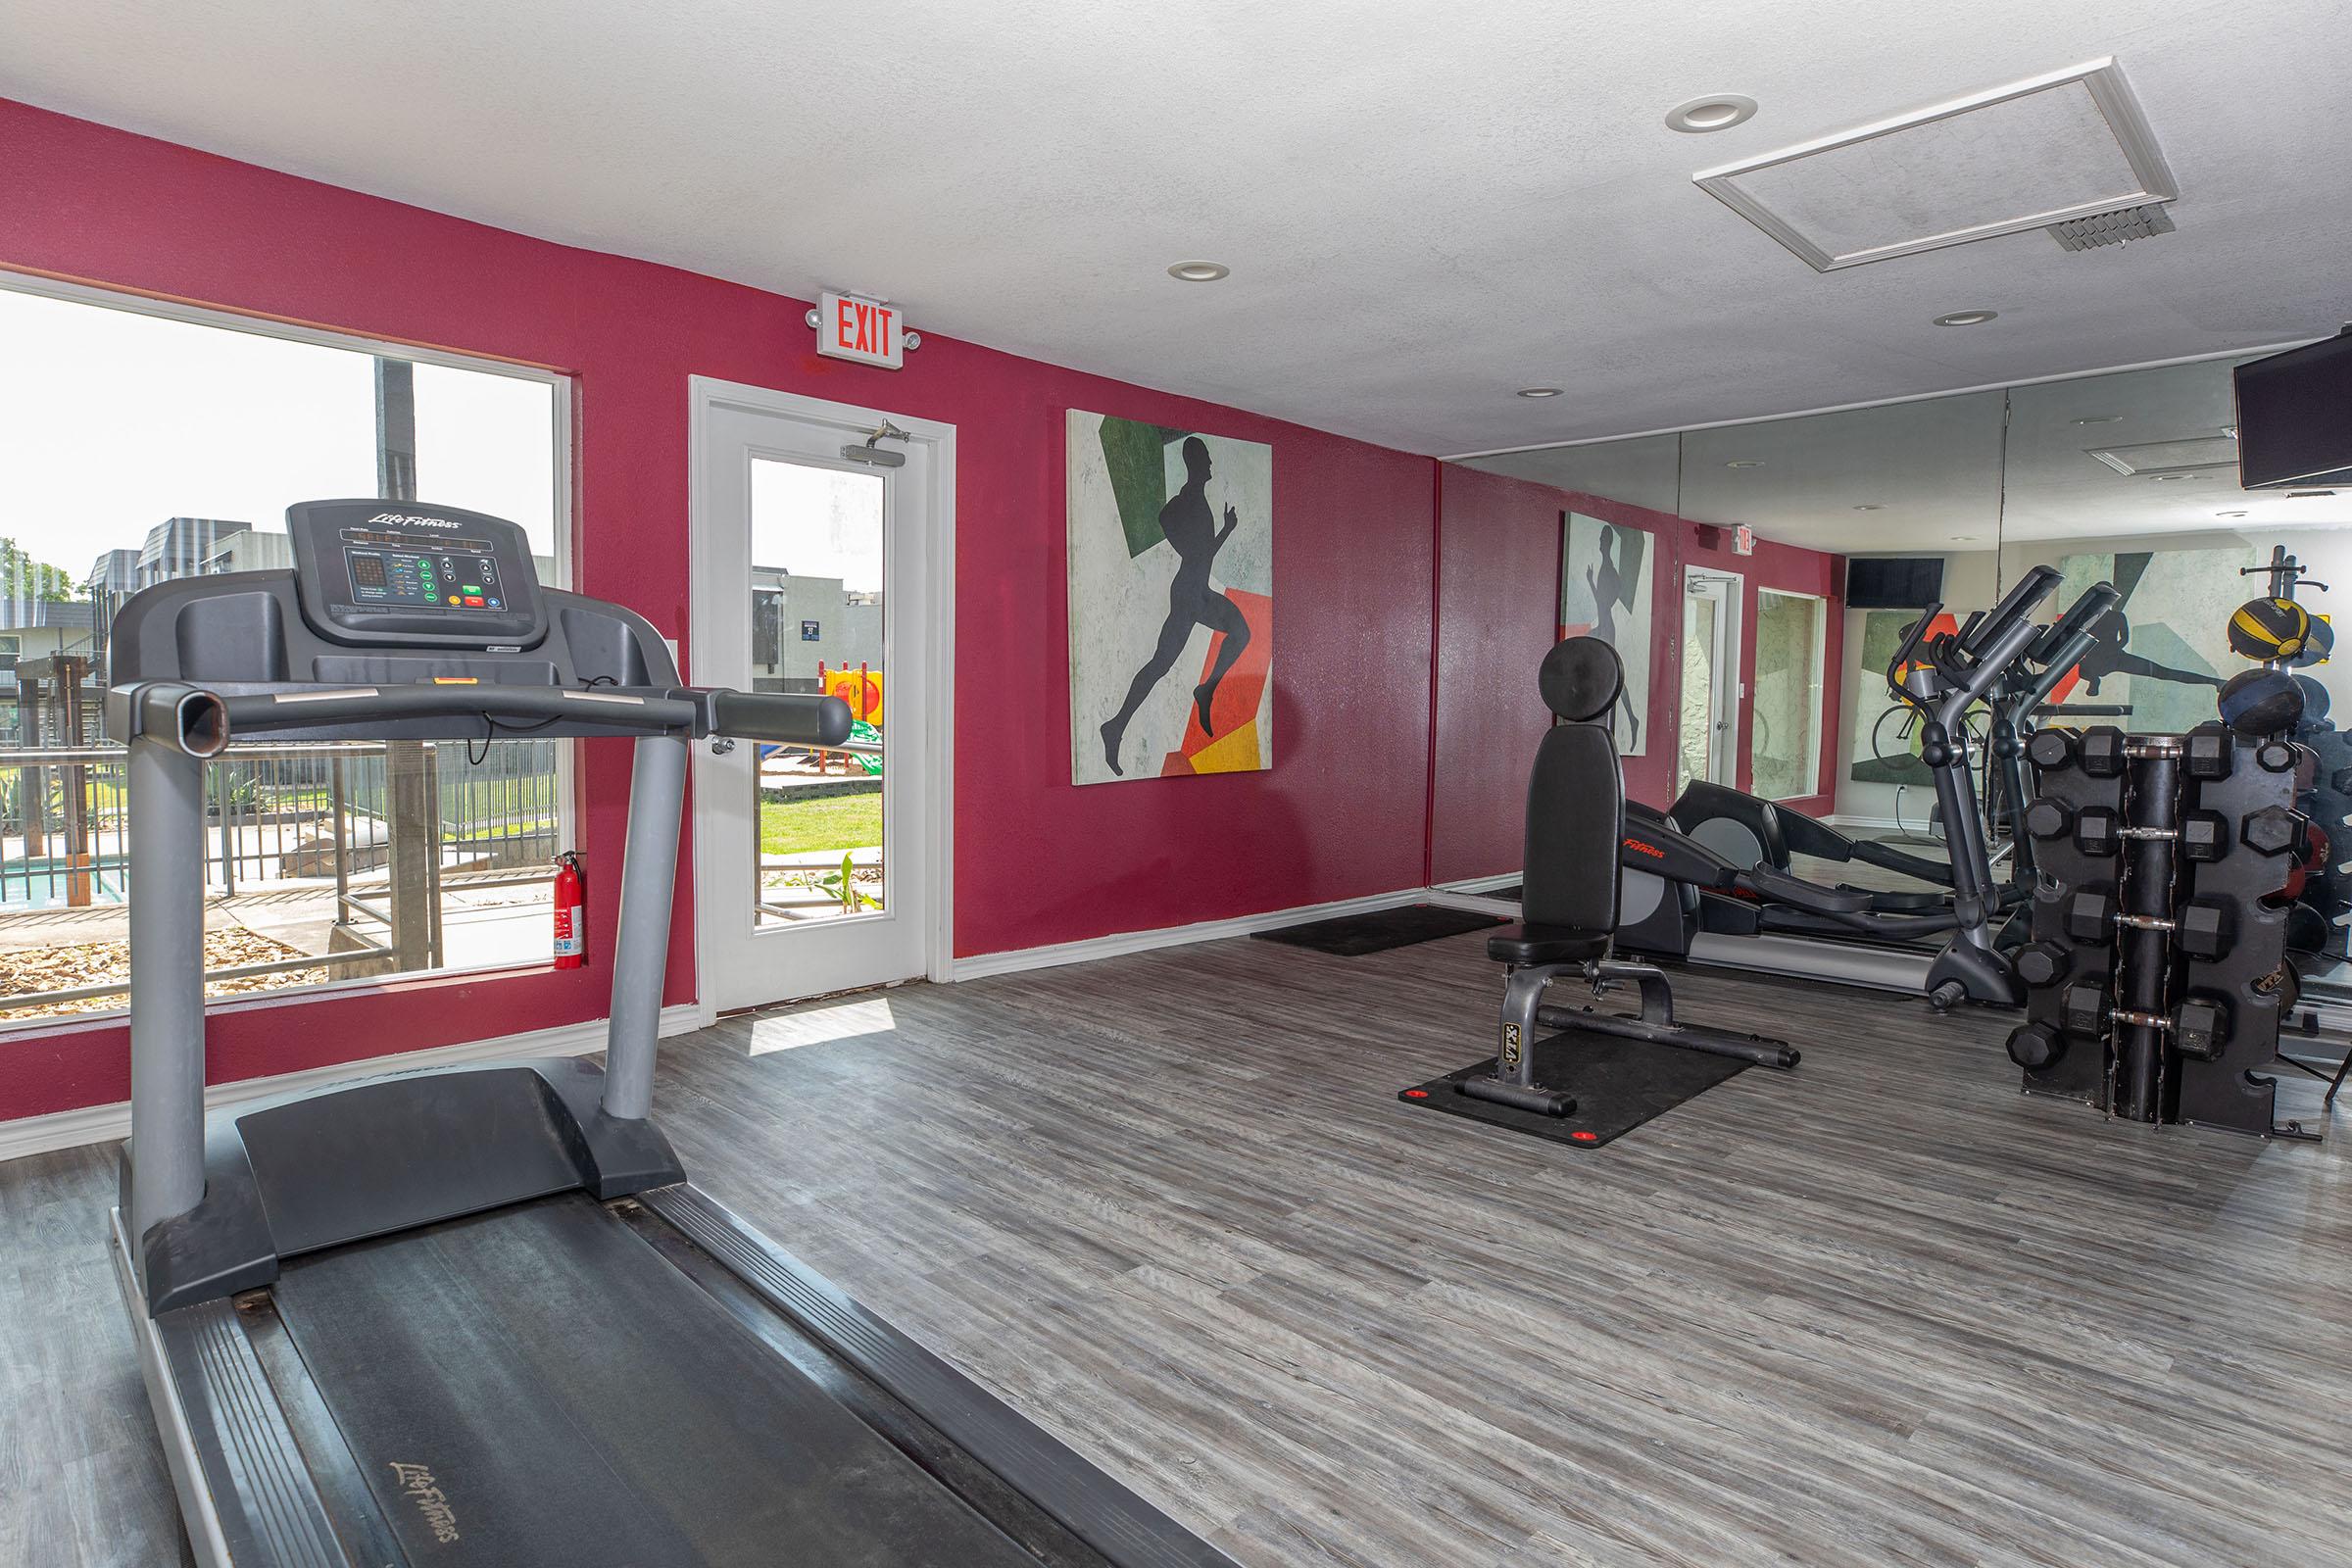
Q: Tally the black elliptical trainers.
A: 1